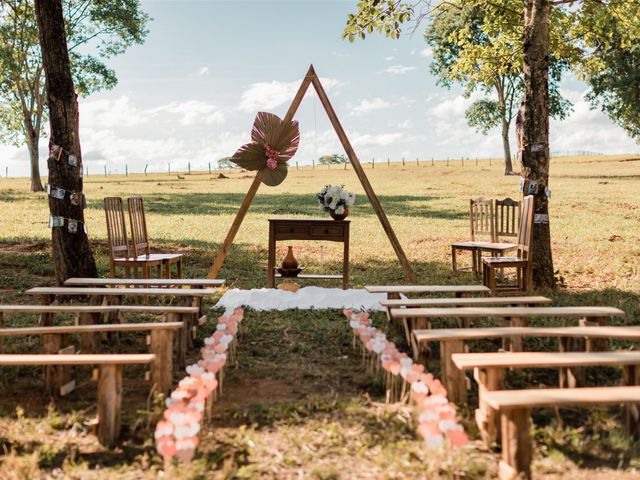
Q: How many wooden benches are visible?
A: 11